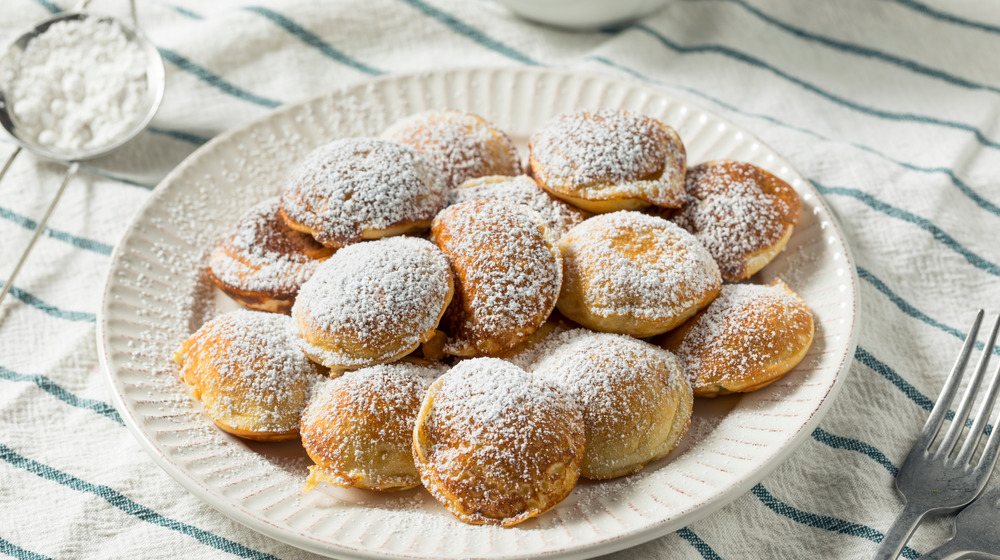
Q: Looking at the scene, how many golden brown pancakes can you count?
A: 14